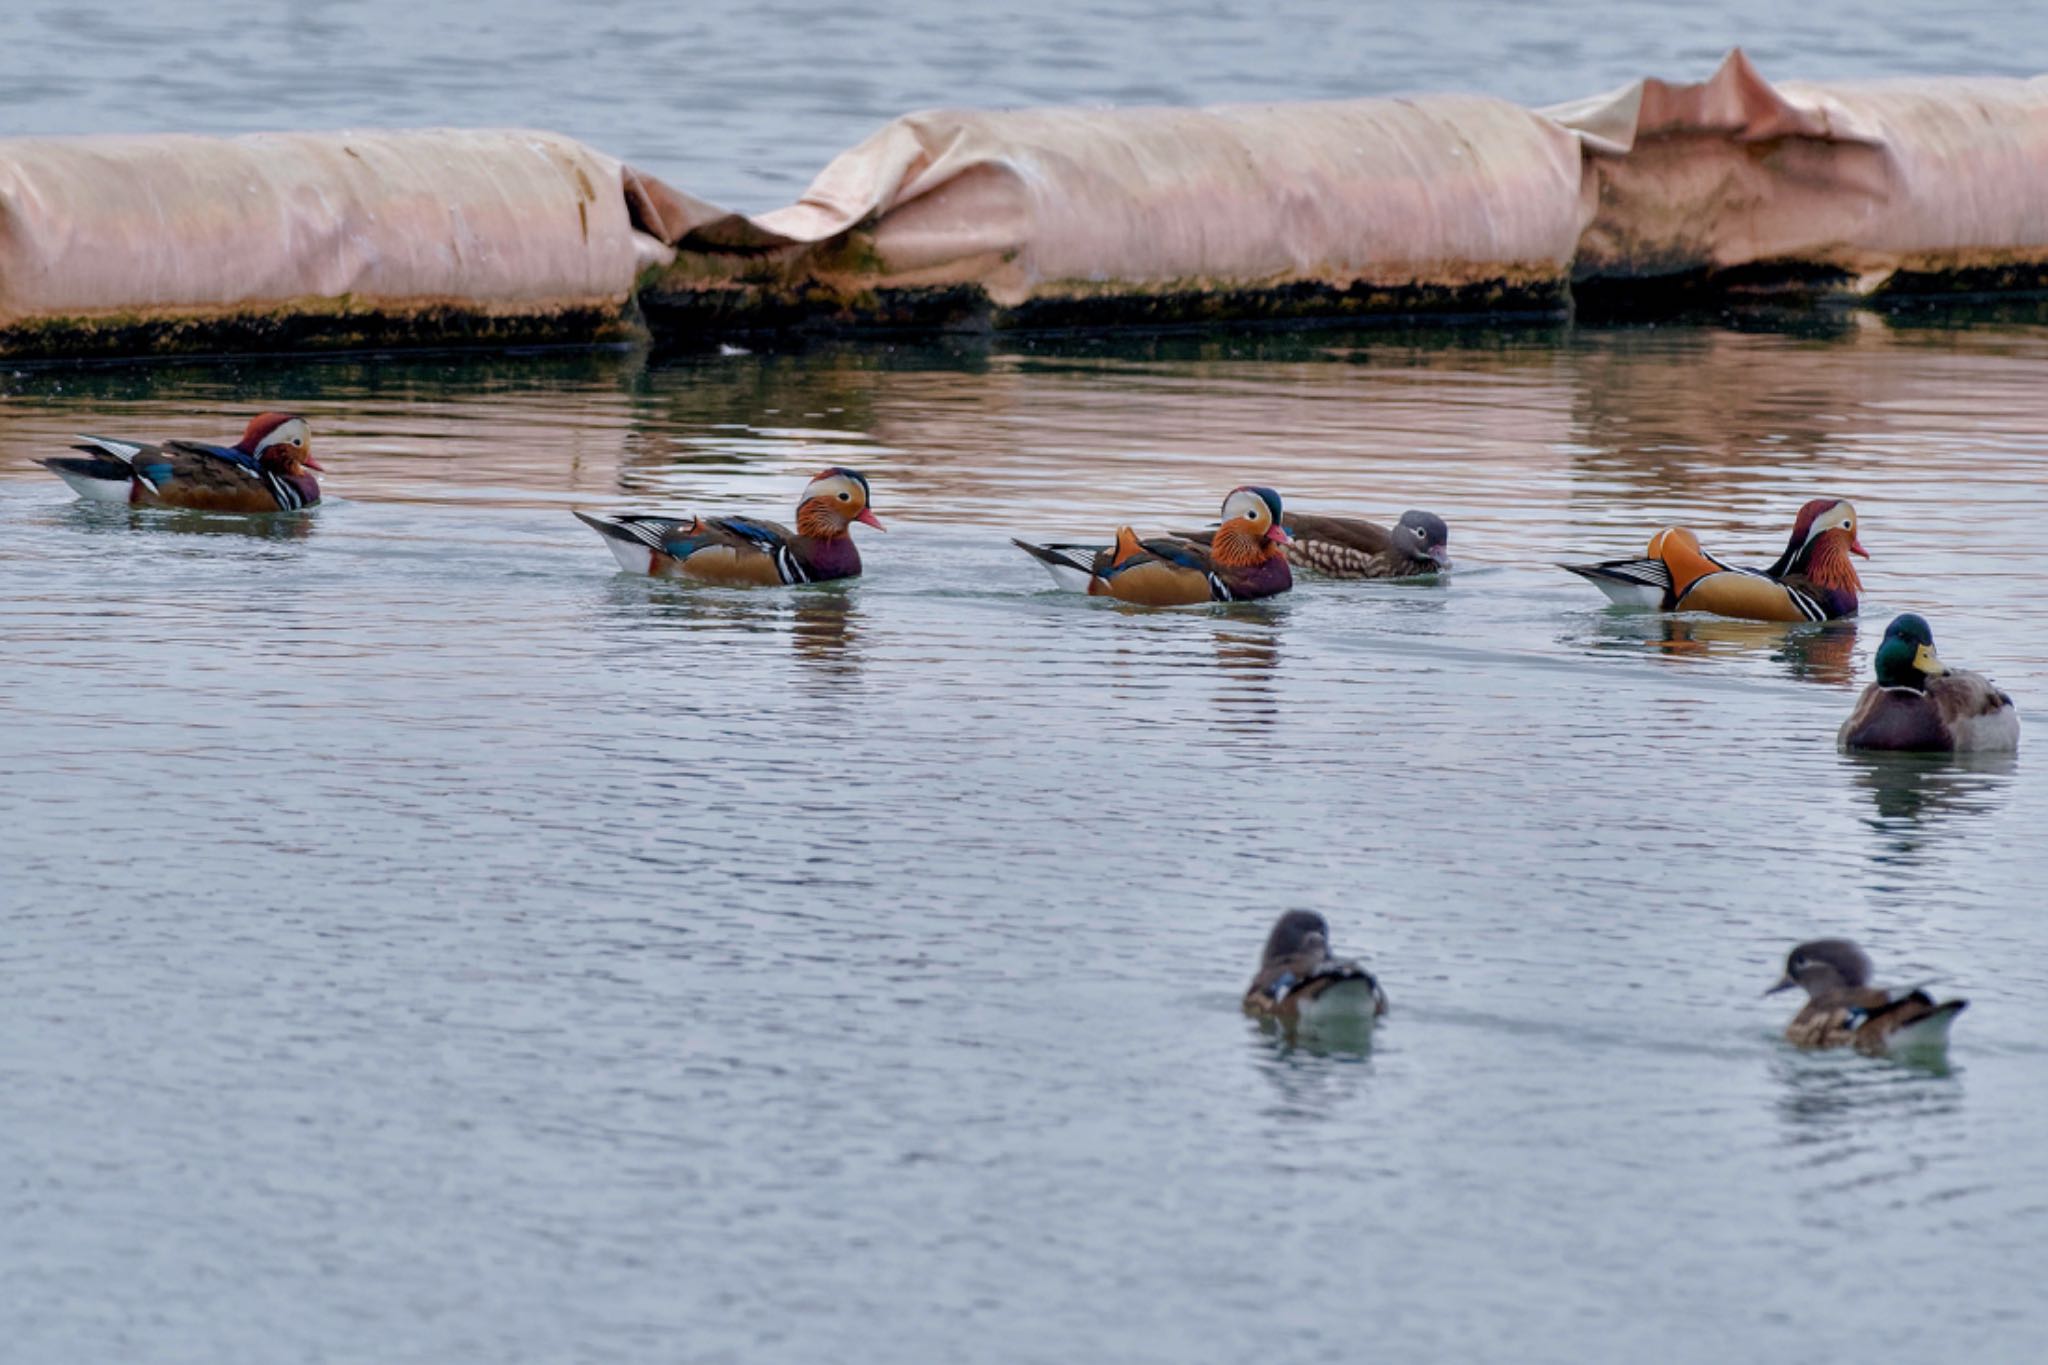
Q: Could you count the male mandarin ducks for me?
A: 4